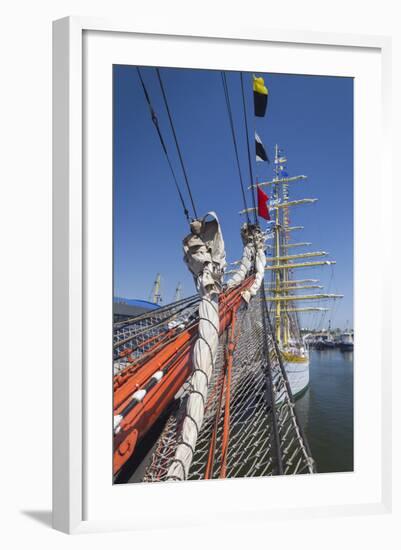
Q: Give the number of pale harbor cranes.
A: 2